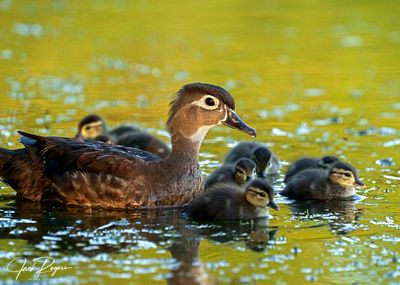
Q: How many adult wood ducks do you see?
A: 1